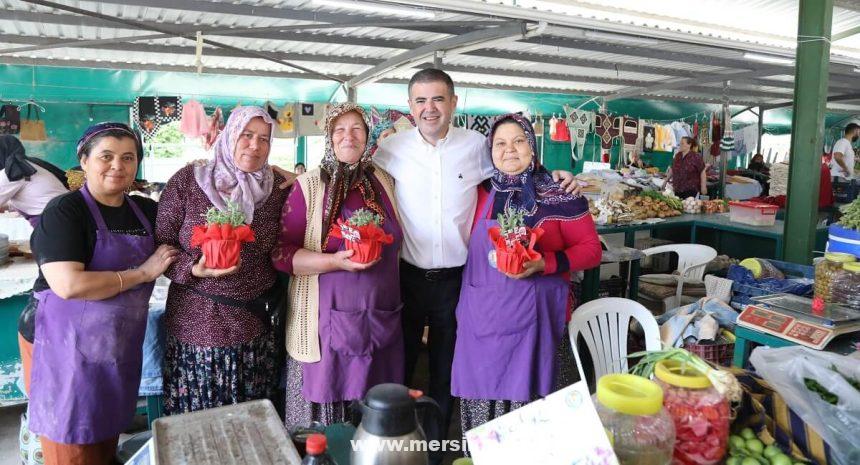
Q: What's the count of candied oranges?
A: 0